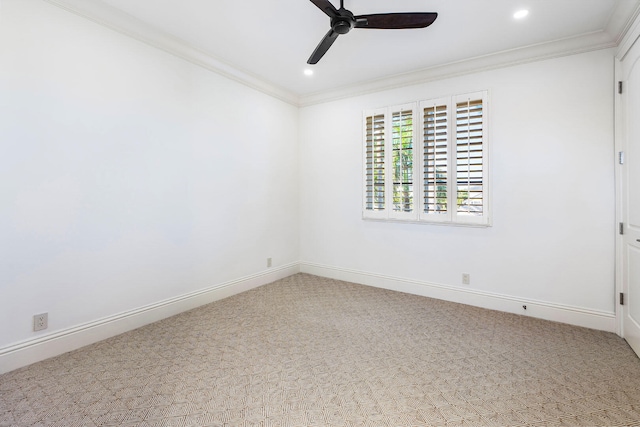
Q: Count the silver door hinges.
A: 4